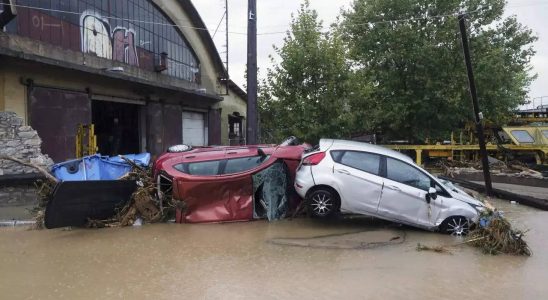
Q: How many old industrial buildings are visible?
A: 1